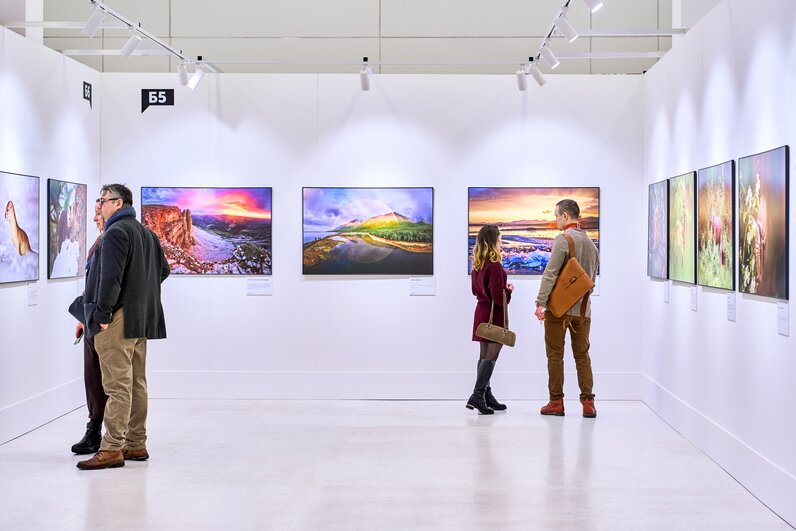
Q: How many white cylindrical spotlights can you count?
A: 10